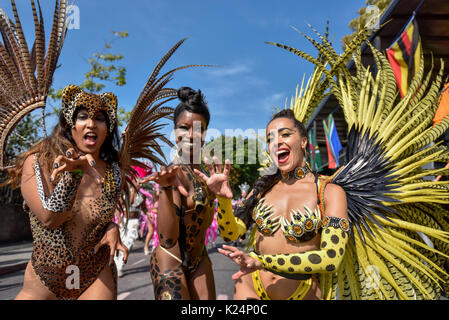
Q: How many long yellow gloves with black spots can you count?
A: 2